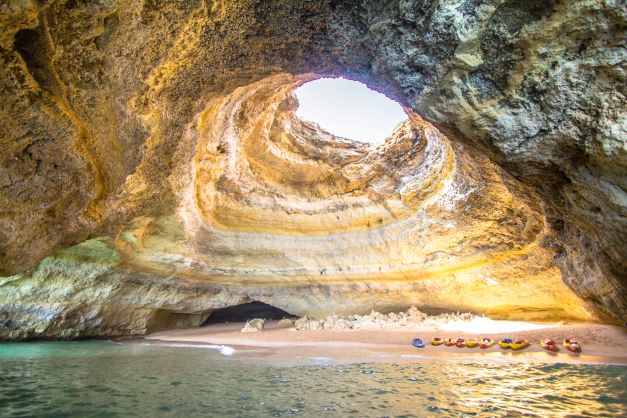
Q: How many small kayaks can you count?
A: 10